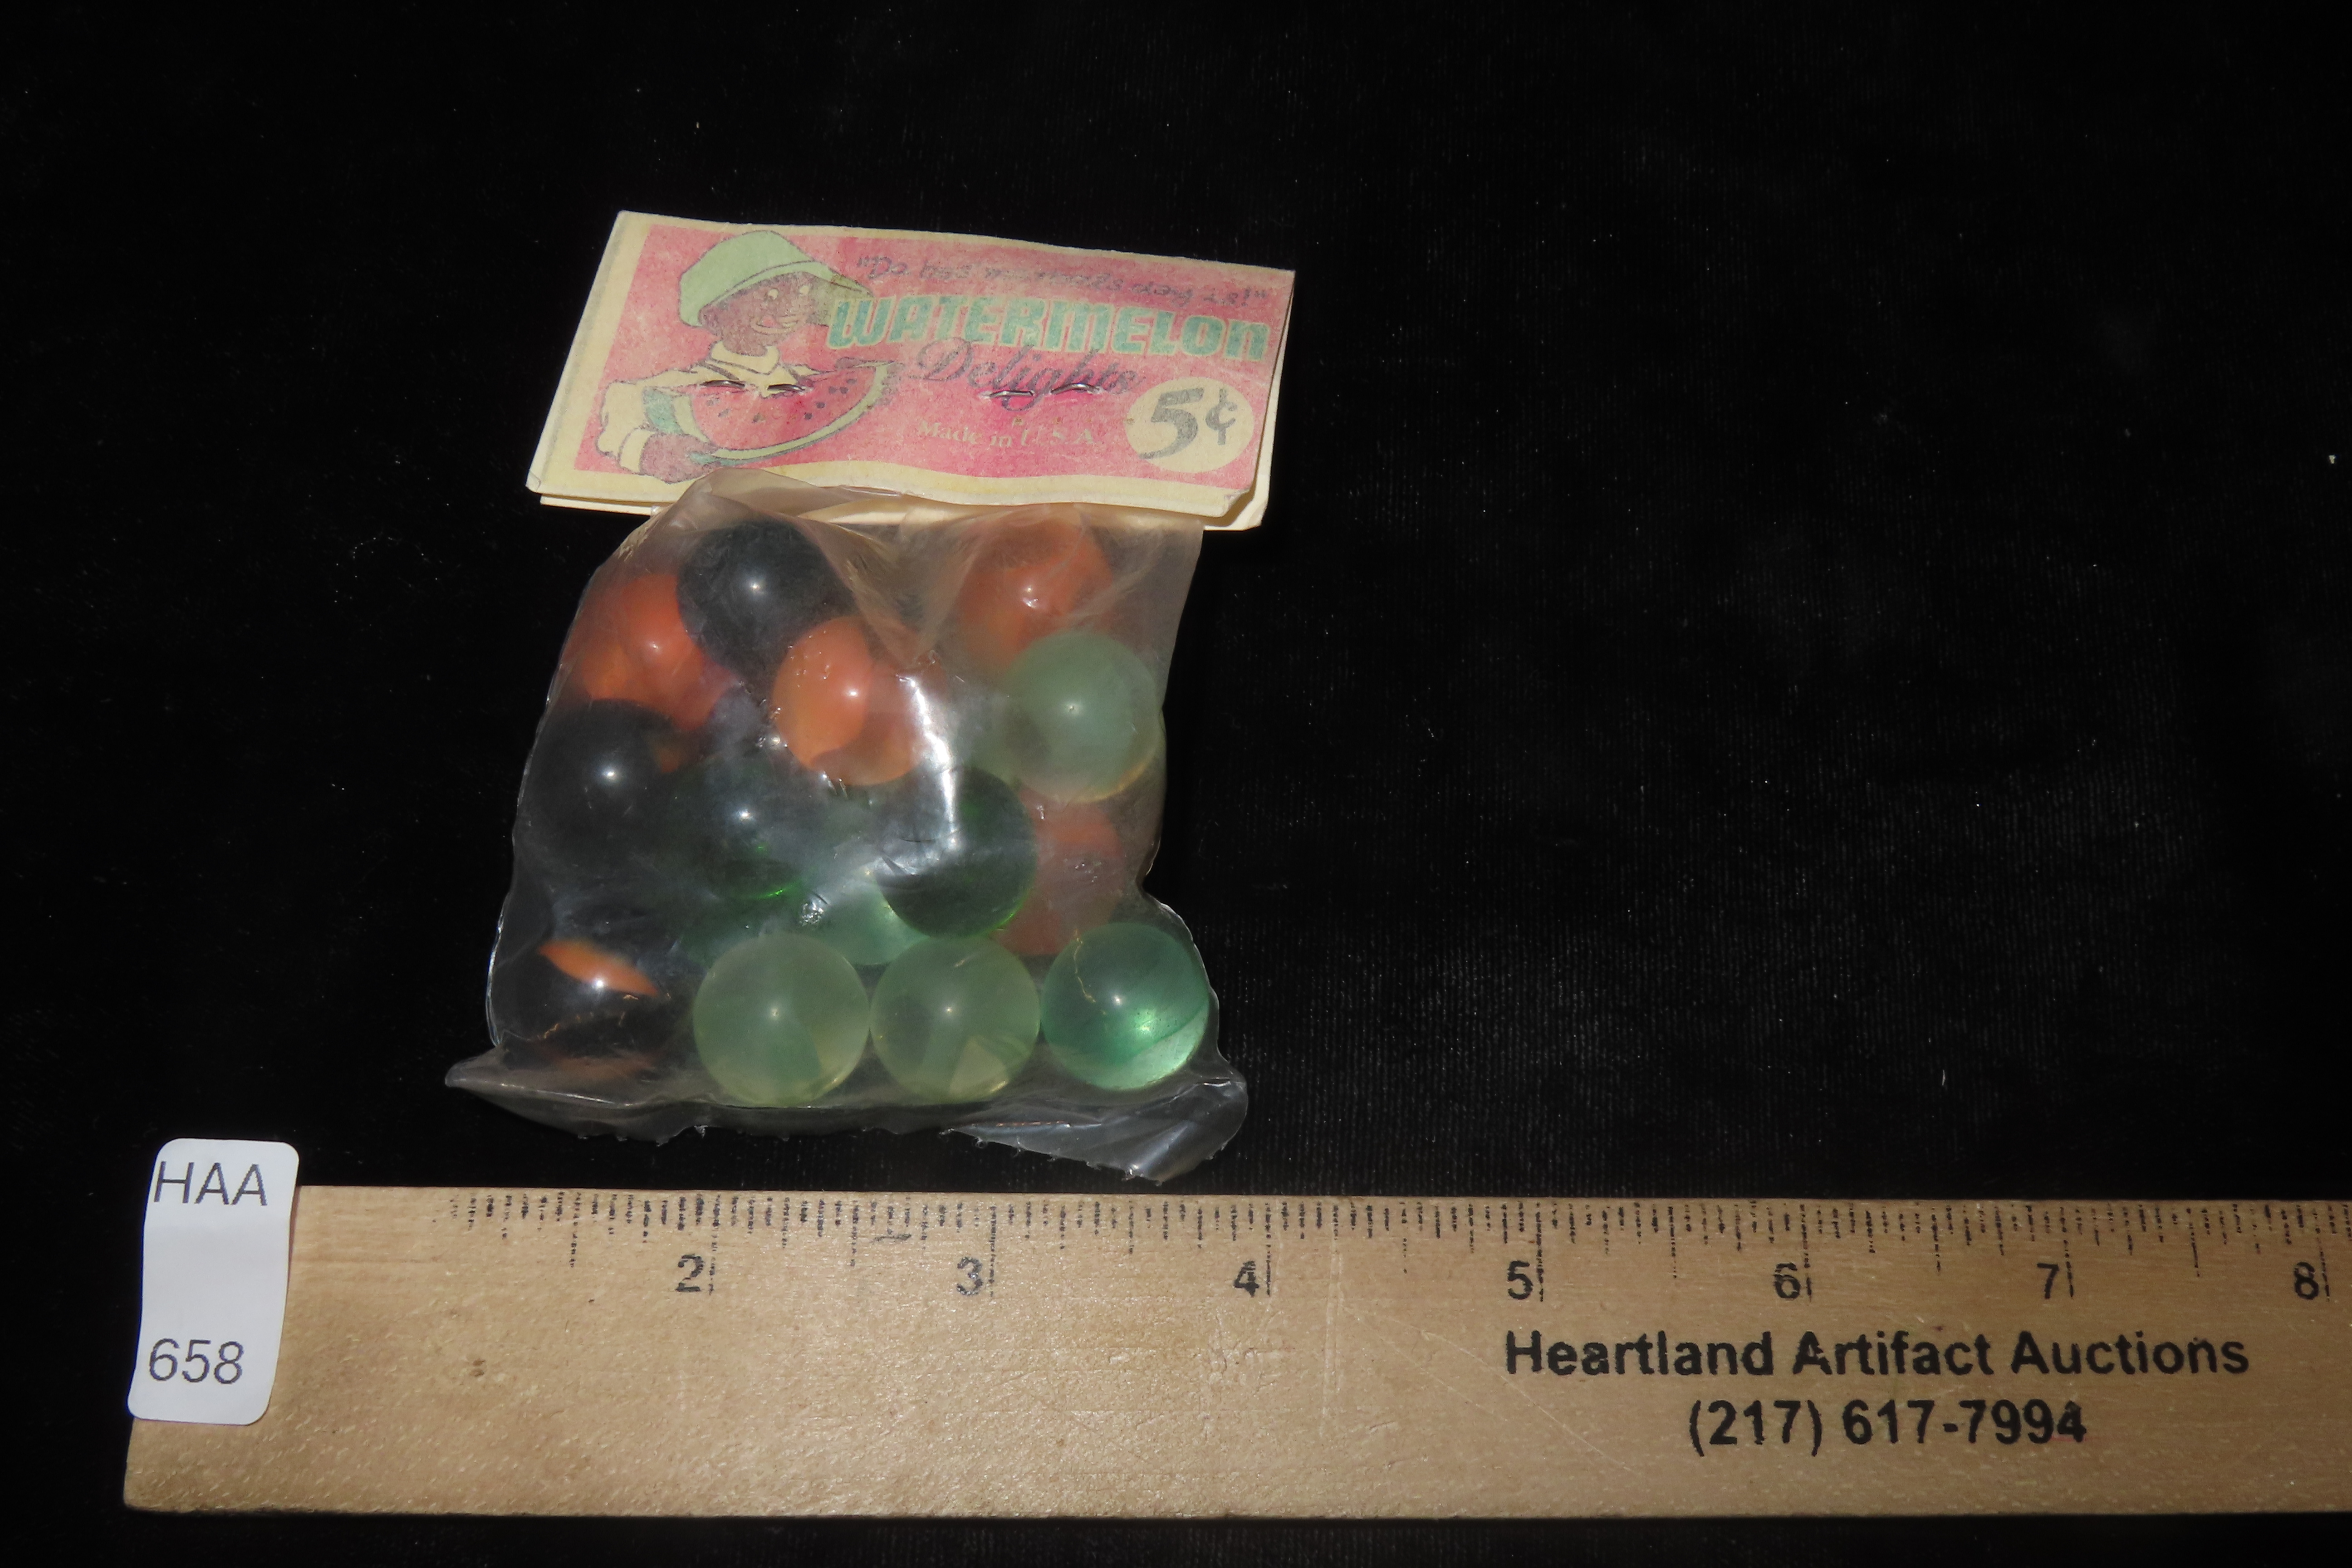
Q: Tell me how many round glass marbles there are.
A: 14